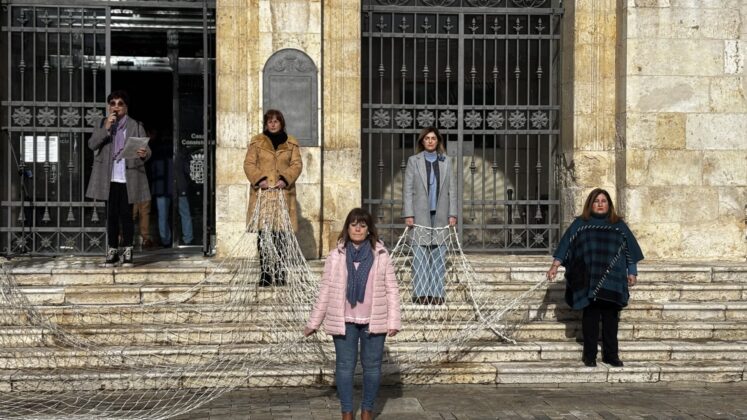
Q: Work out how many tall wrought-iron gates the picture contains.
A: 2